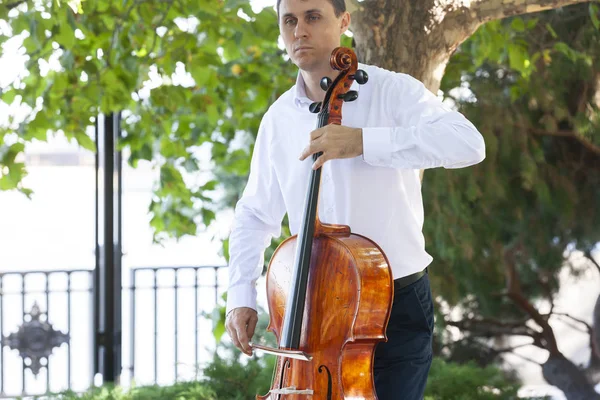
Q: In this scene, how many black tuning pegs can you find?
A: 4